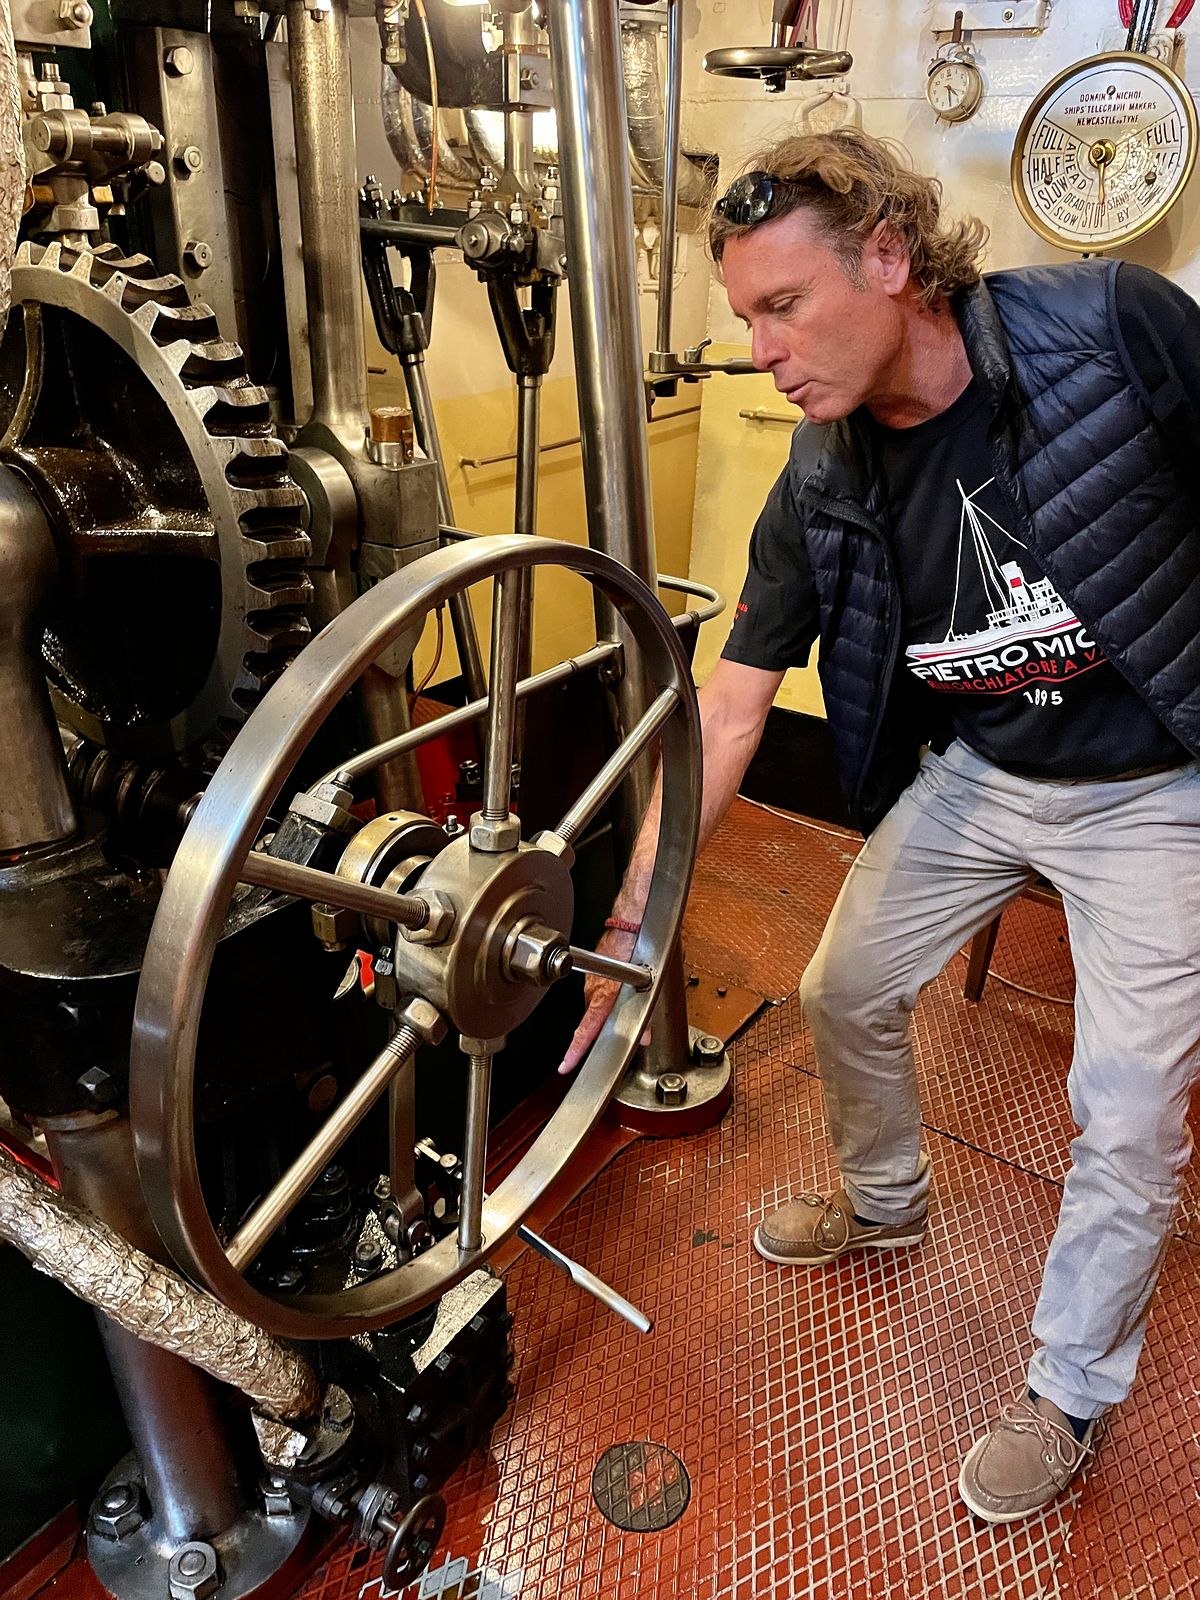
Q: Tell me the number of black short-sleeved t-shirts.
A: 1